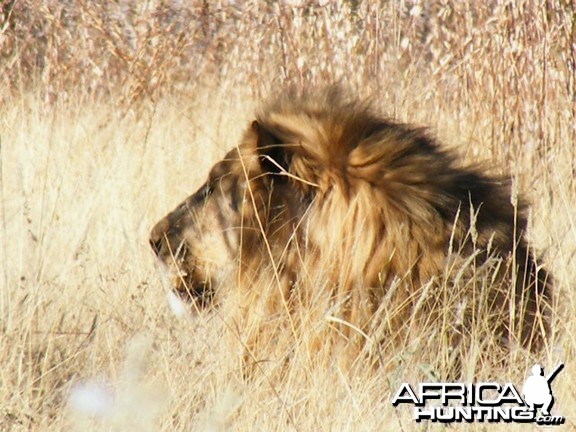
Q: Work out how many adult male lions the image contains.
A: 1